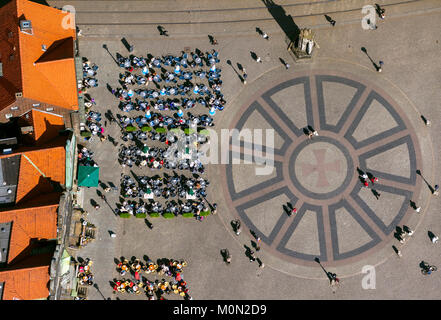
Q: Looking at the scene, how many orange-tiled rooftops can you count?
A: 5